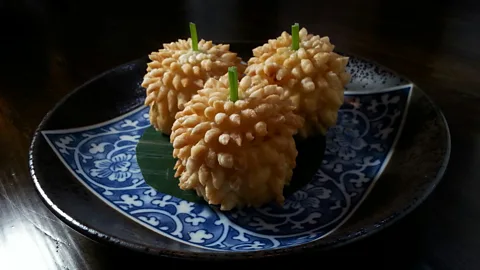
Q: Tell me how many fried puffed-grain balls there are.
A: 3